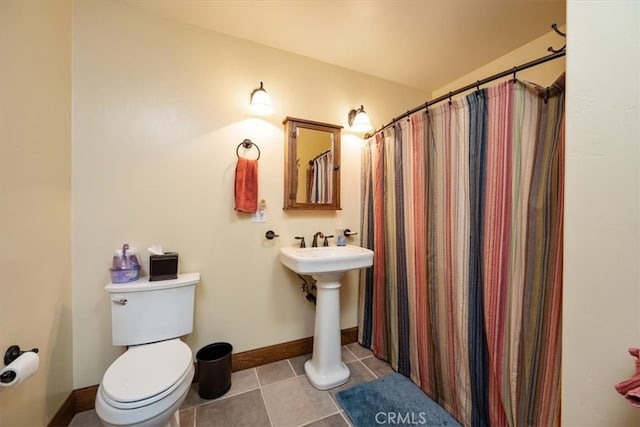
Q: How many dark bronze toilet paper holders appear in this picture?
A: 1